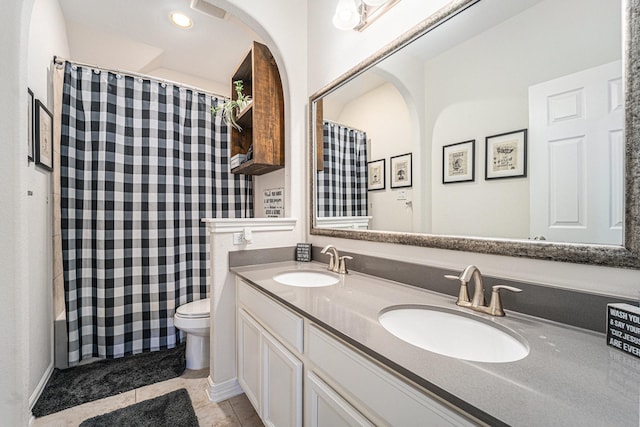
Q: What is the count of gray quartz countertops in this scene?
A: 1